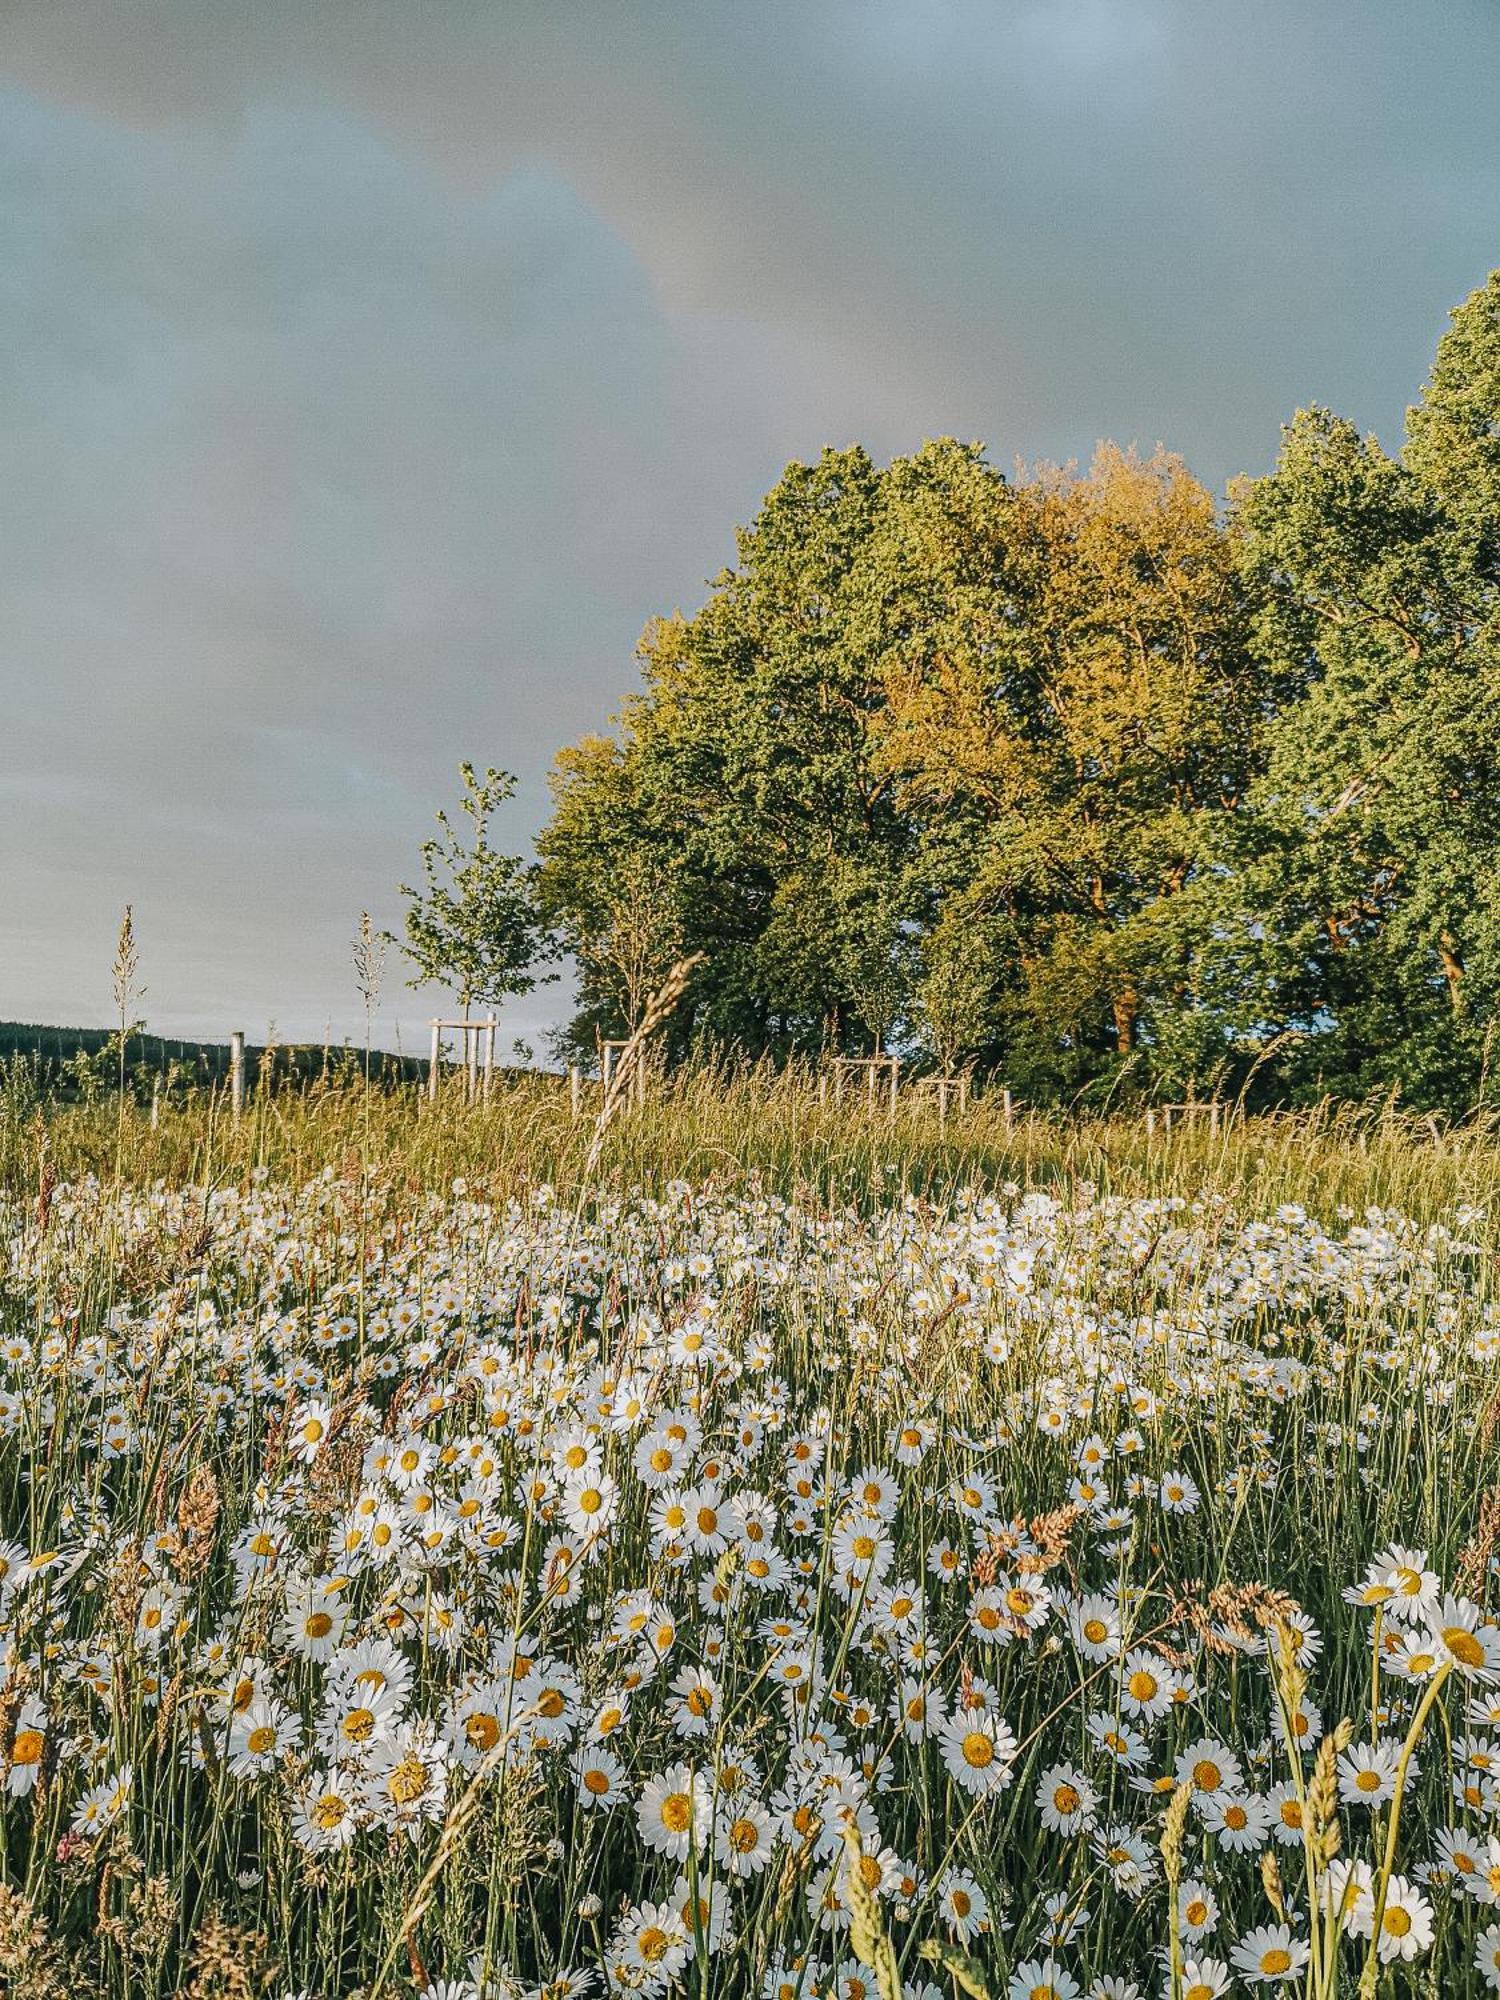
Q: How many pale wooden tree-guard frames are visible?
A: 5